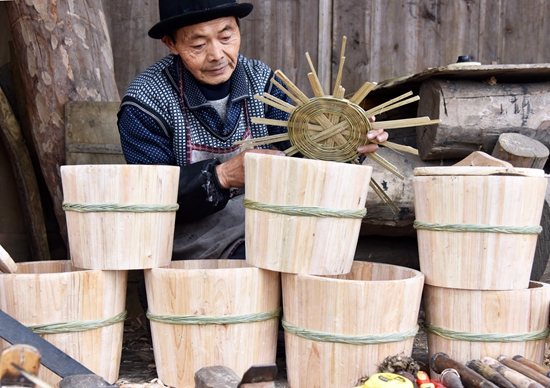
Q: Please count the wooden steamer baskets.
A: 7